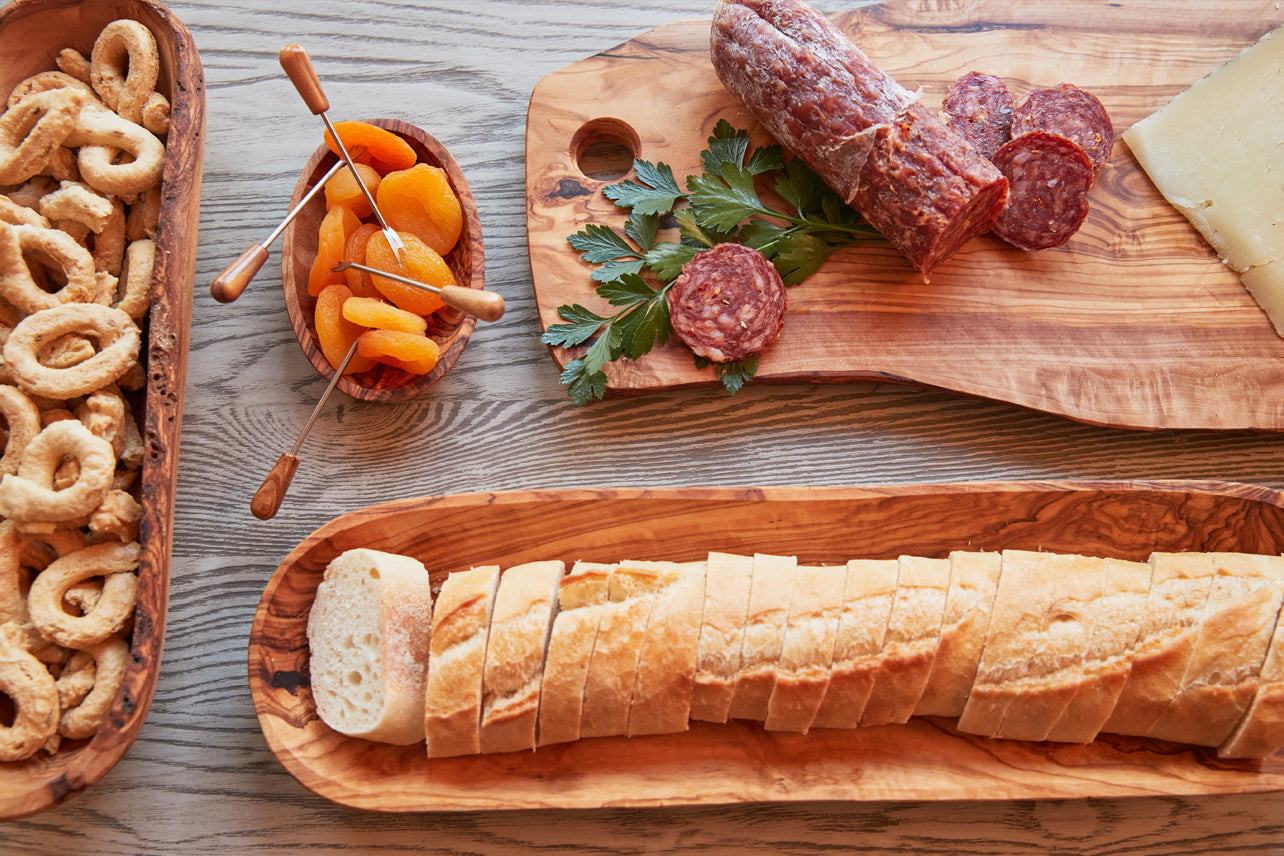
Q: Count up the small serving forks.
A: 4